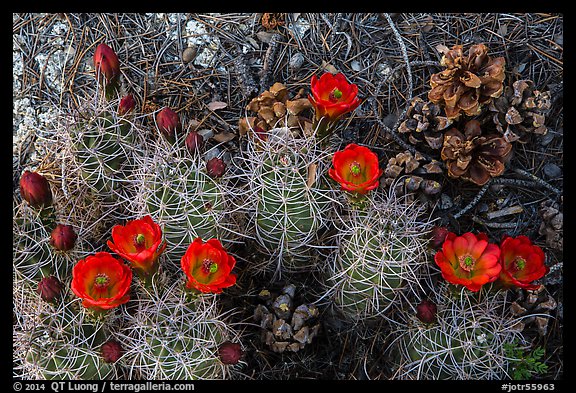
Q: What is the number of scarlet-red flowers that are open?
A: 7